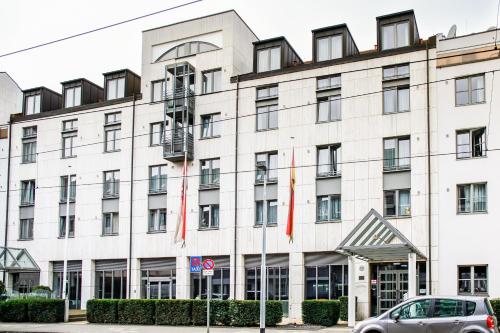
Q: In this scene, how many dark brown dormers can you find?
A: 6